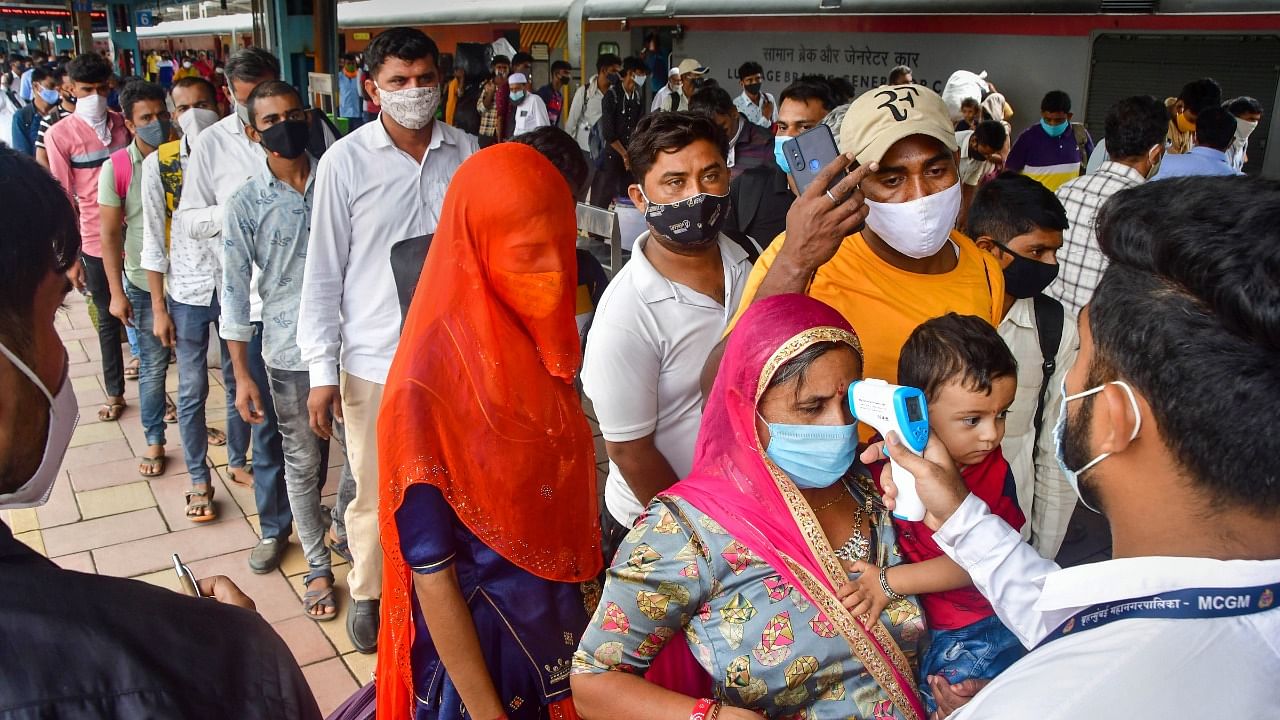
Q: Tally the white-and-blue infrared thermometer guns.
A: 1